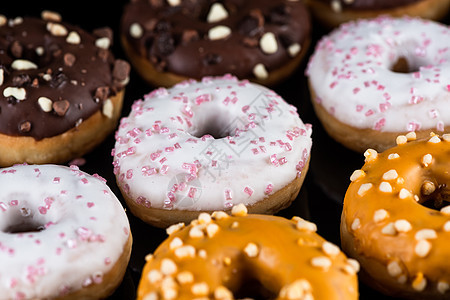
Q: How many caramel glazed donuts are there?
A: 2